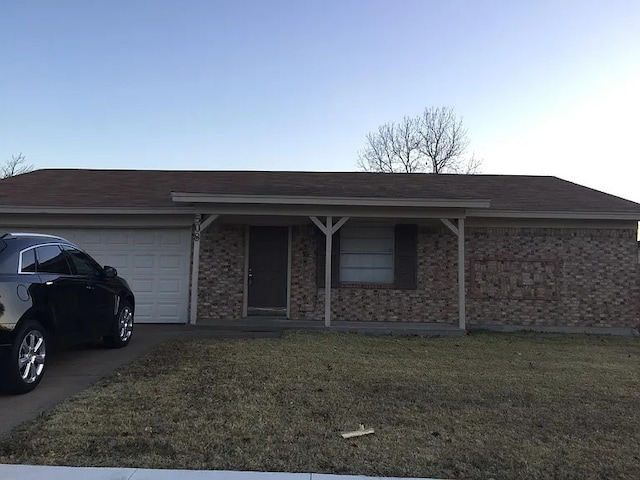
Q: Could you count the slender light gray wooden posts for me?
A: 3